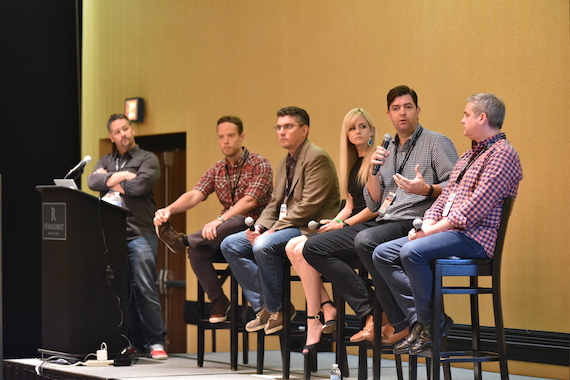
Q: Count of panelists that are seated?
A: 5